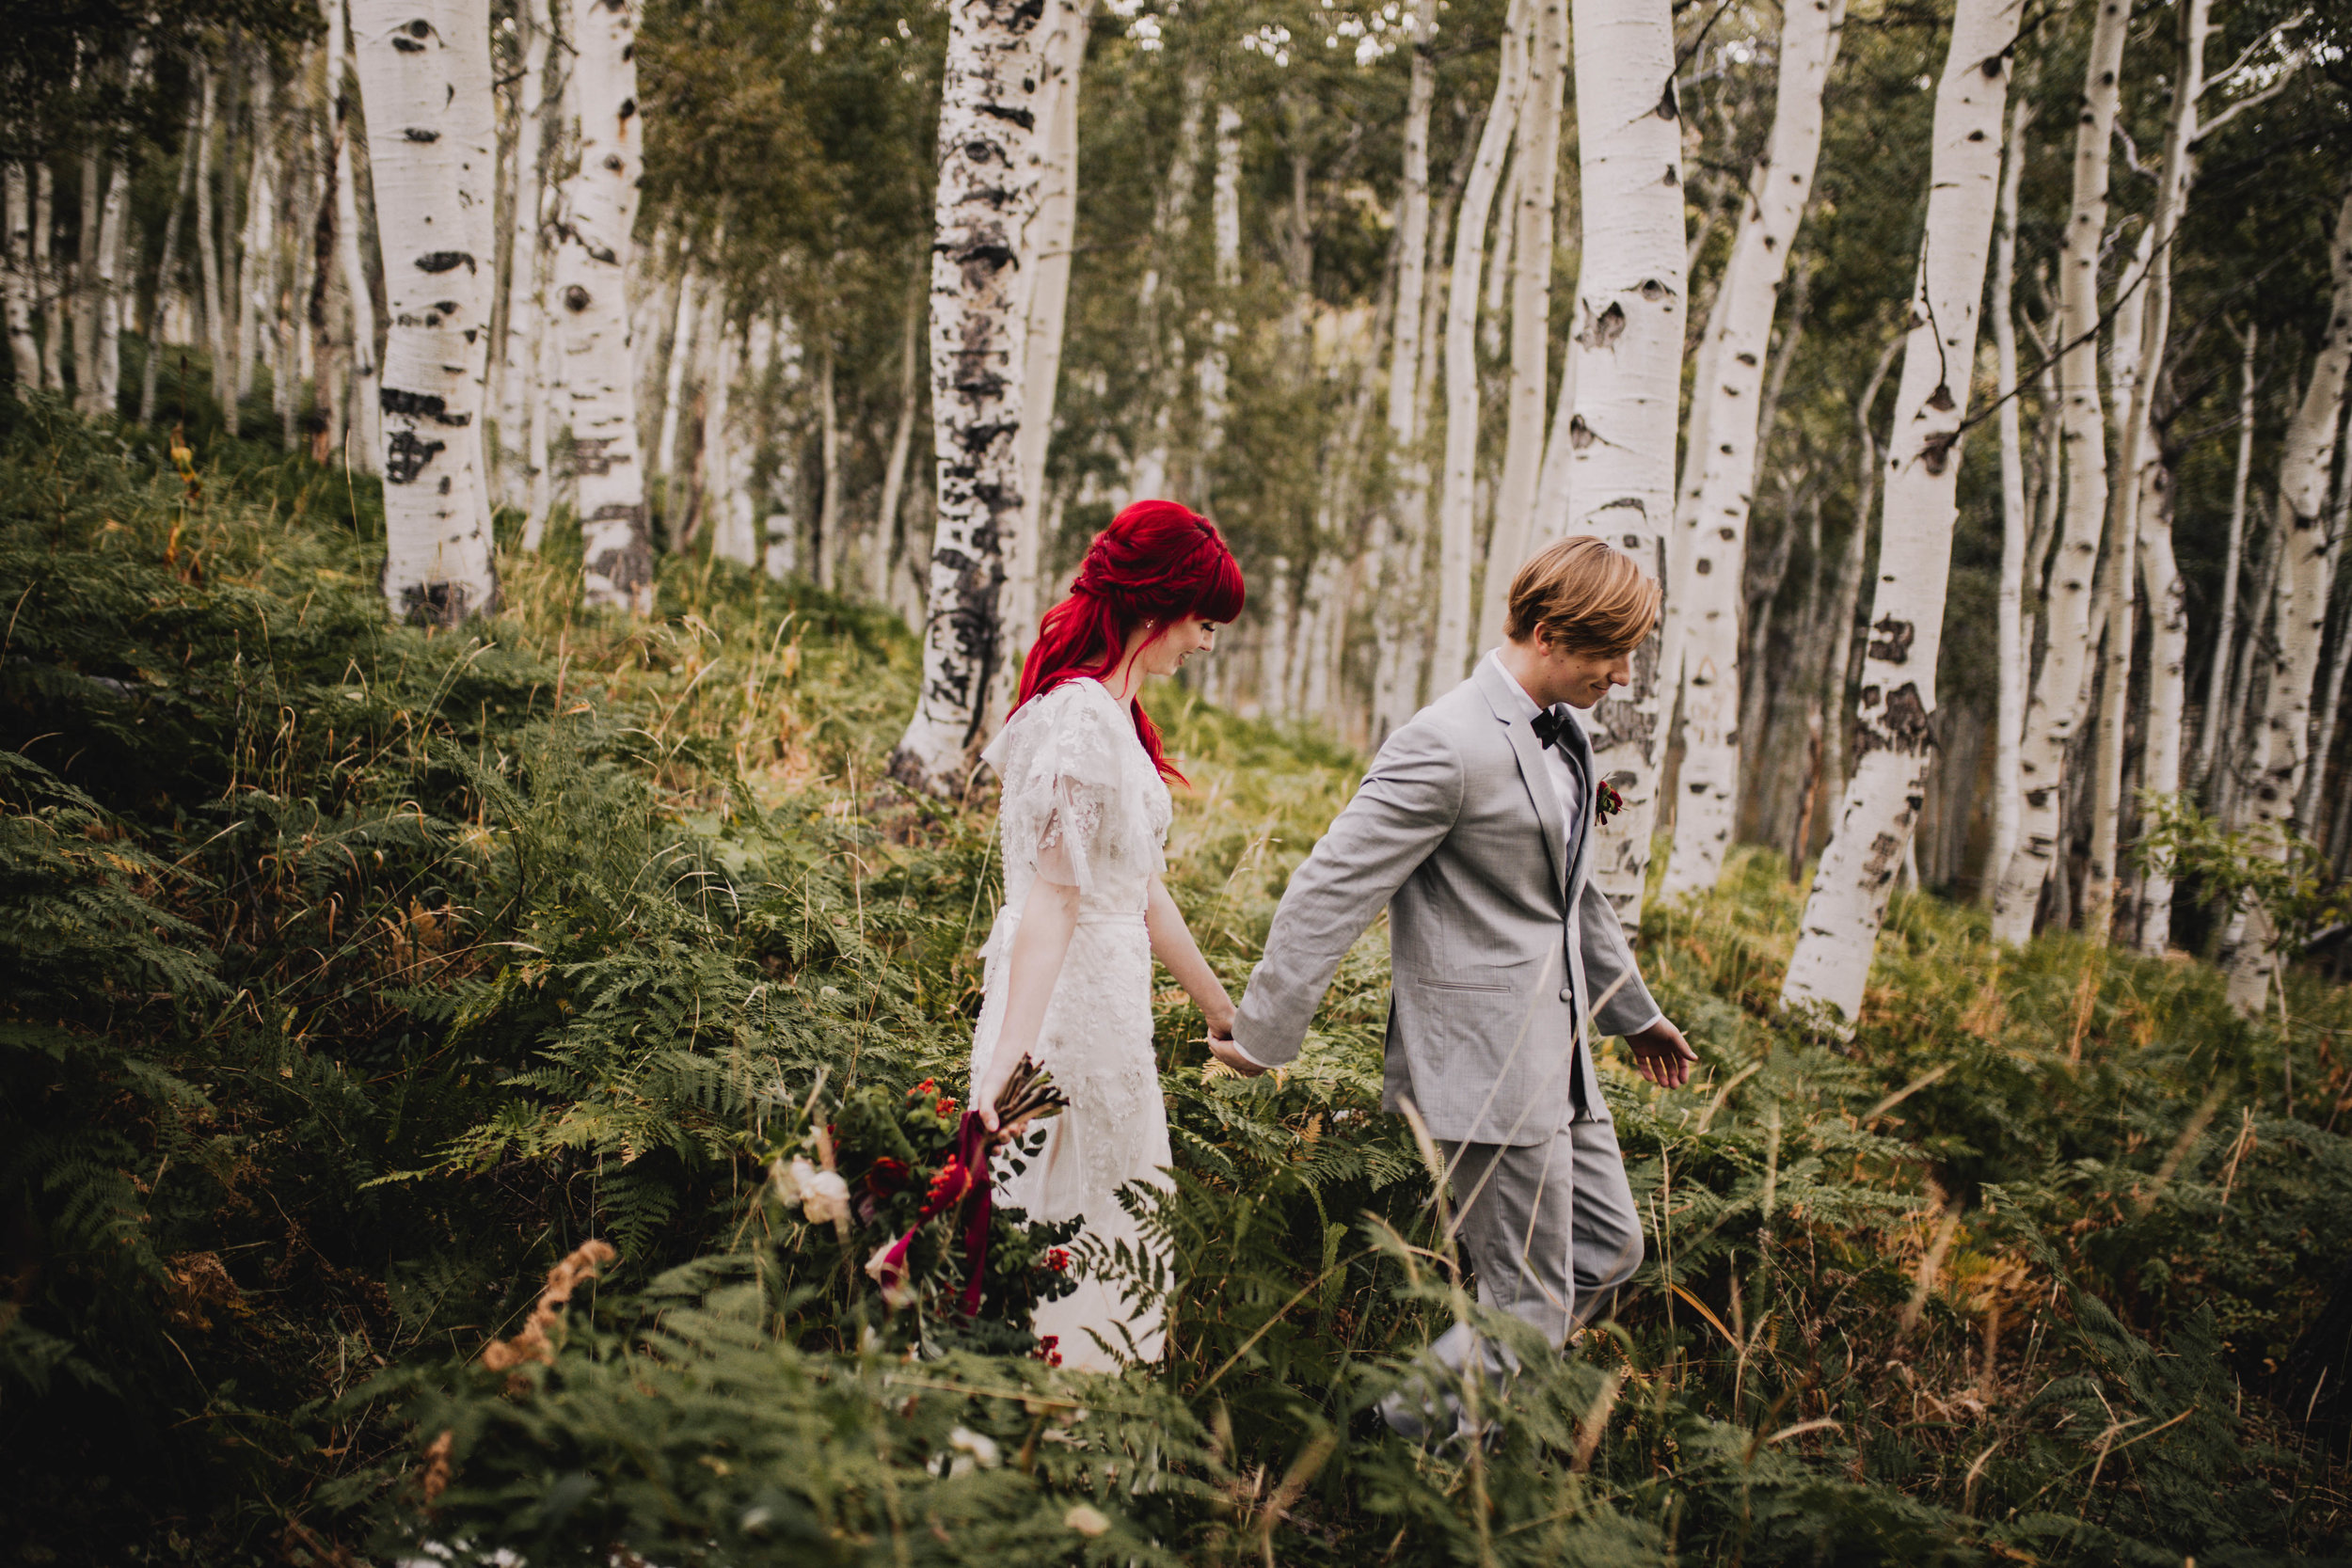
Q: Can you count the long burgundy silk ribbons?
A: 2